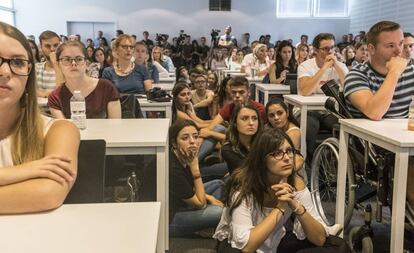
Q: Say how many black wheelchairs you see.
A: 1